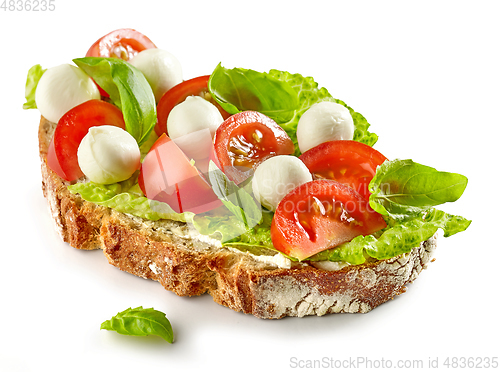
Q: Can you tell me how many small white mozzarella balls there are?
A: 6